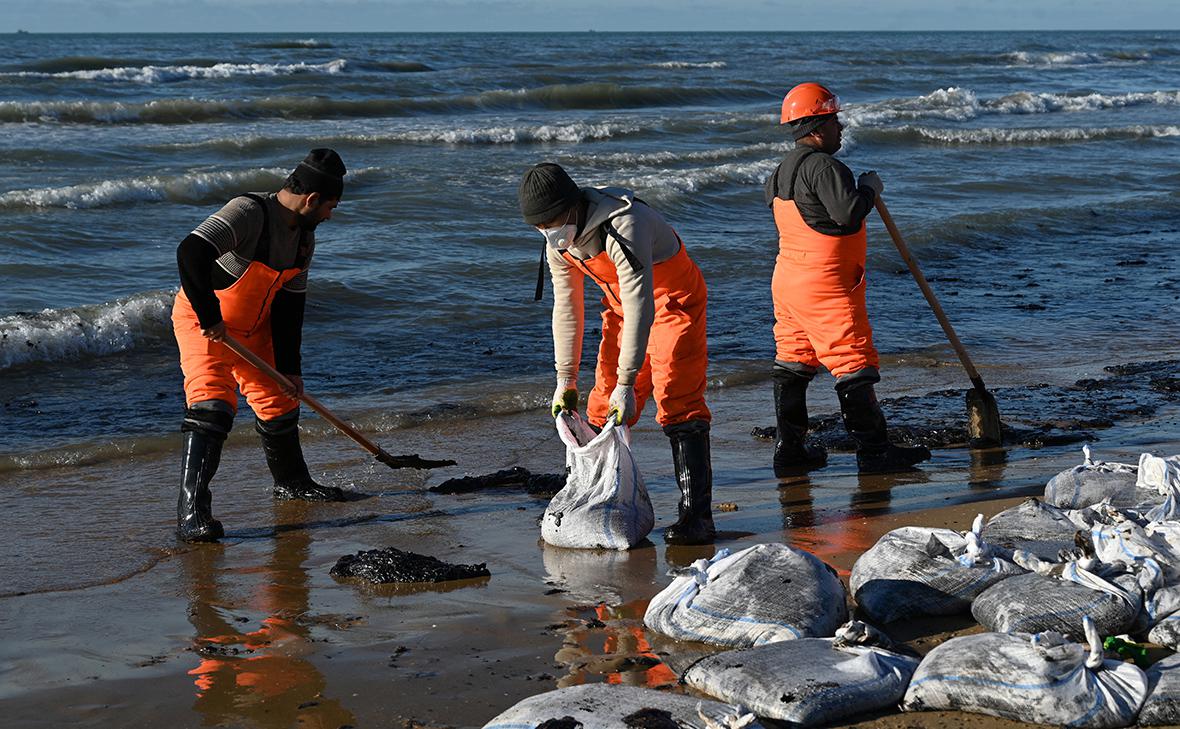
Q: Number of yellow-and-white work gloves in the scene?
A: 2